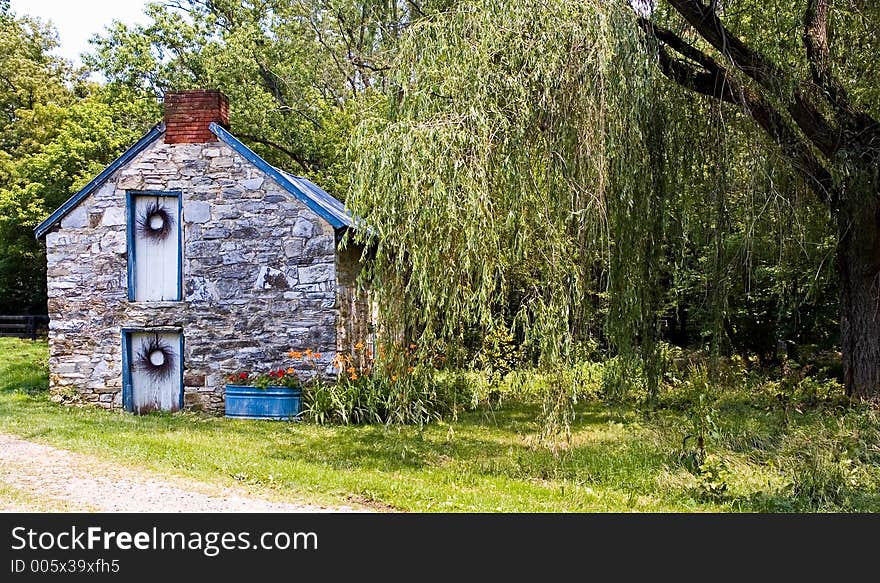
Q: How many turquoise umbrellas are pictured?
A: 0